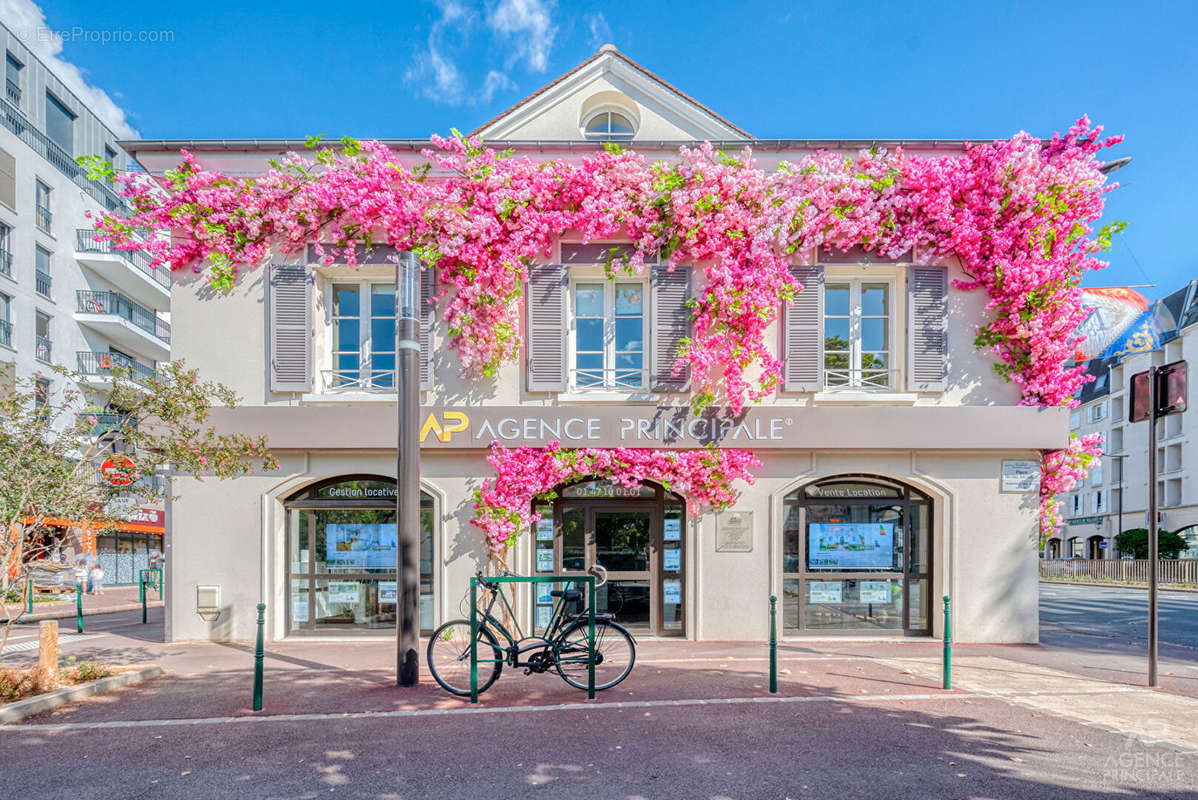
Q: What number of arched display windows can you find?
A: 2